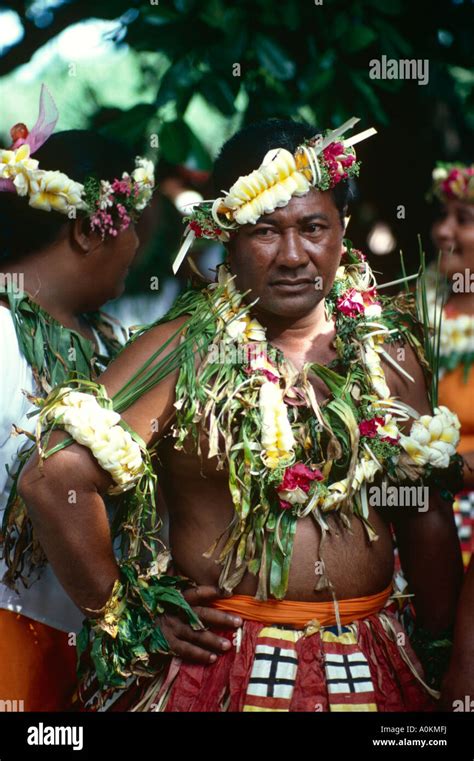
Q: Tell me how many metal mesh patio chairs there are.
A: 0